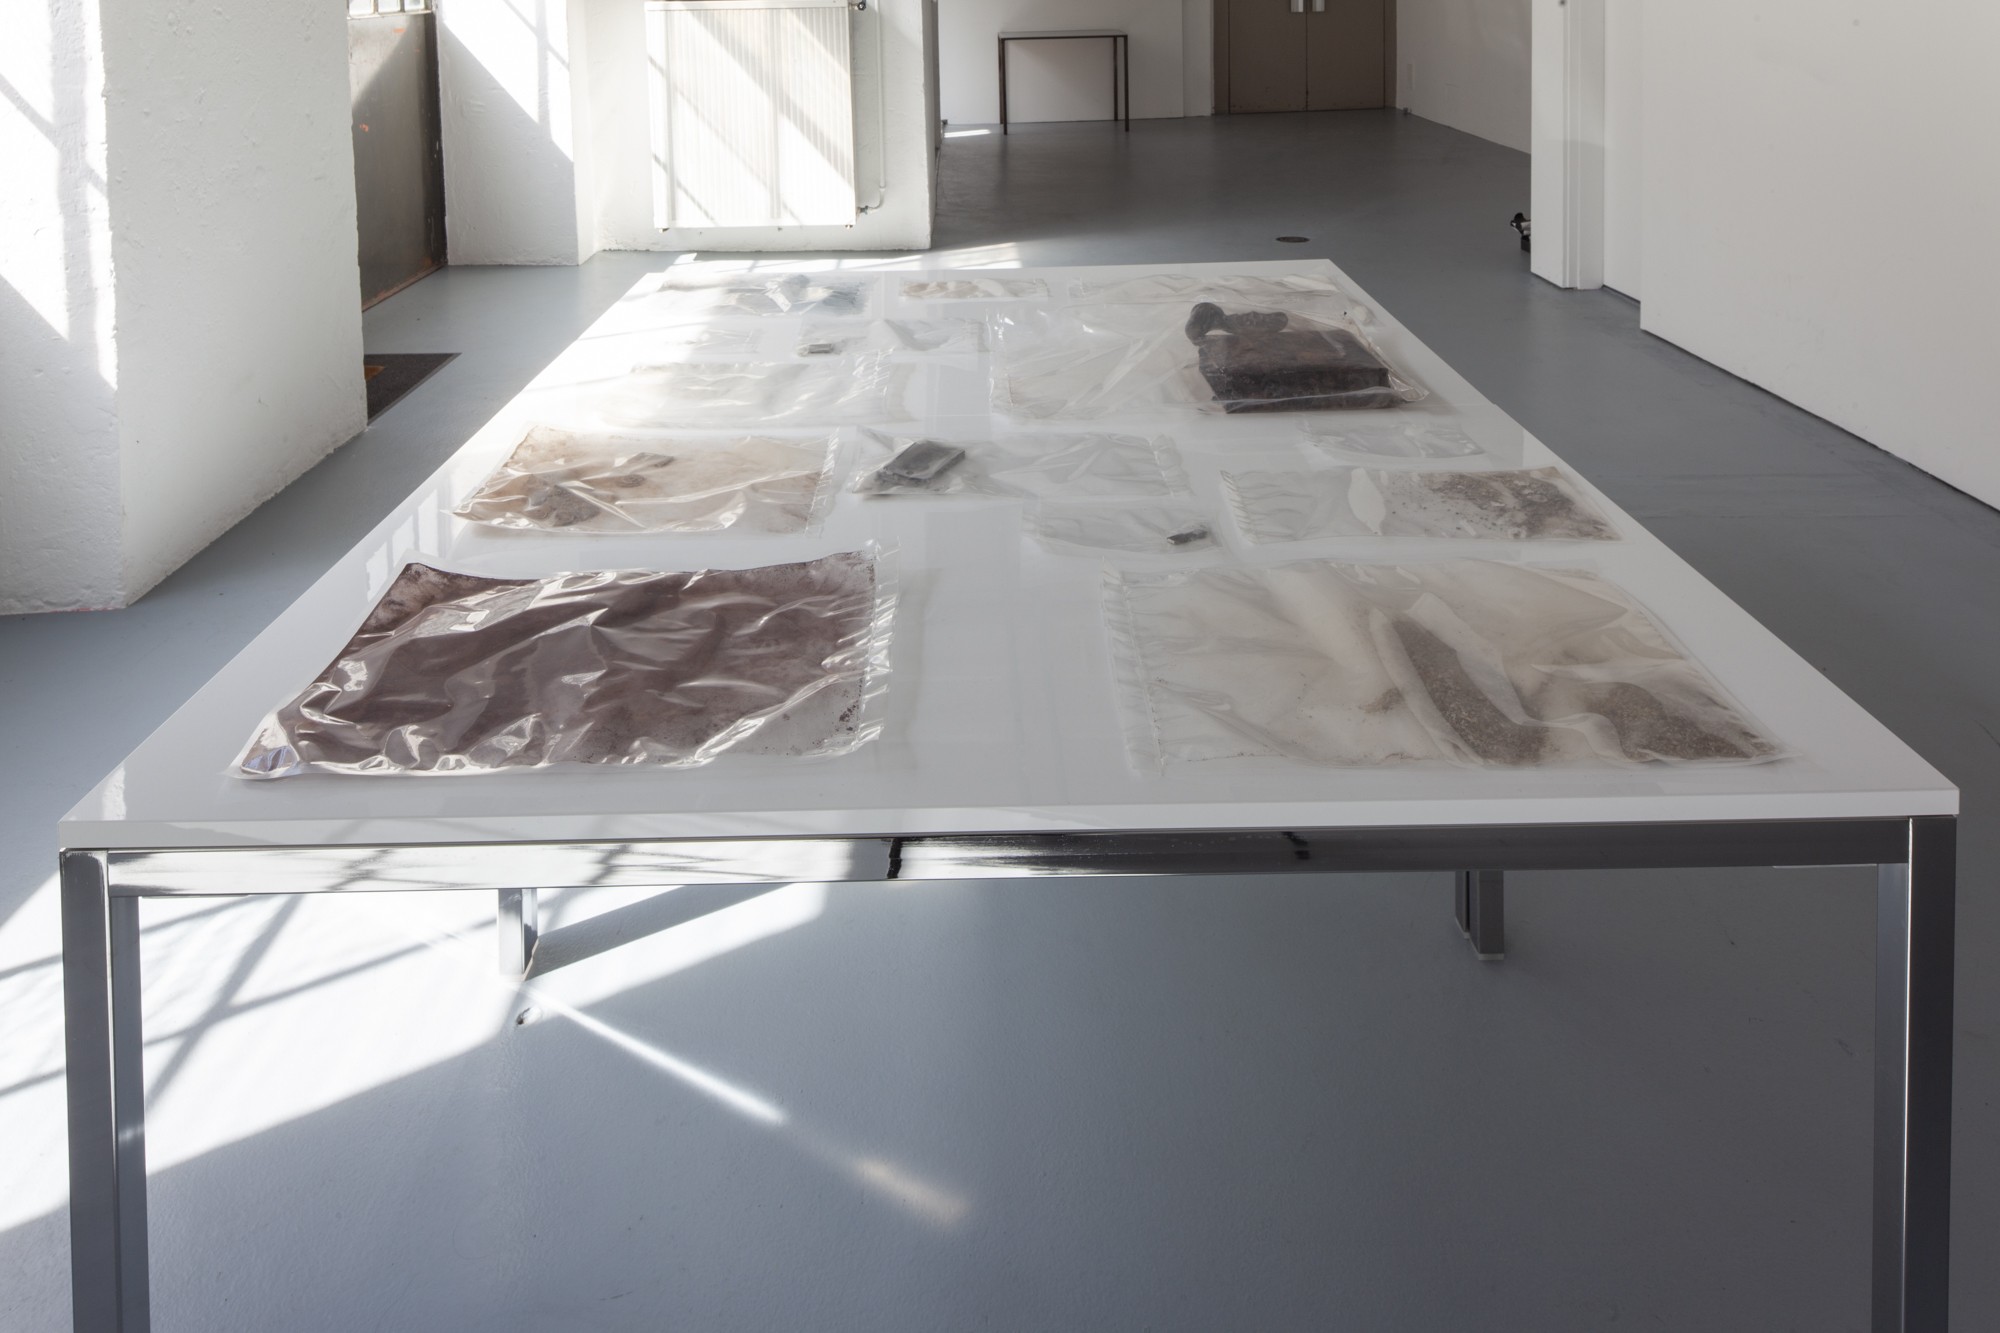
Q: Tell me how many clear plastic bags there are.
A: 14